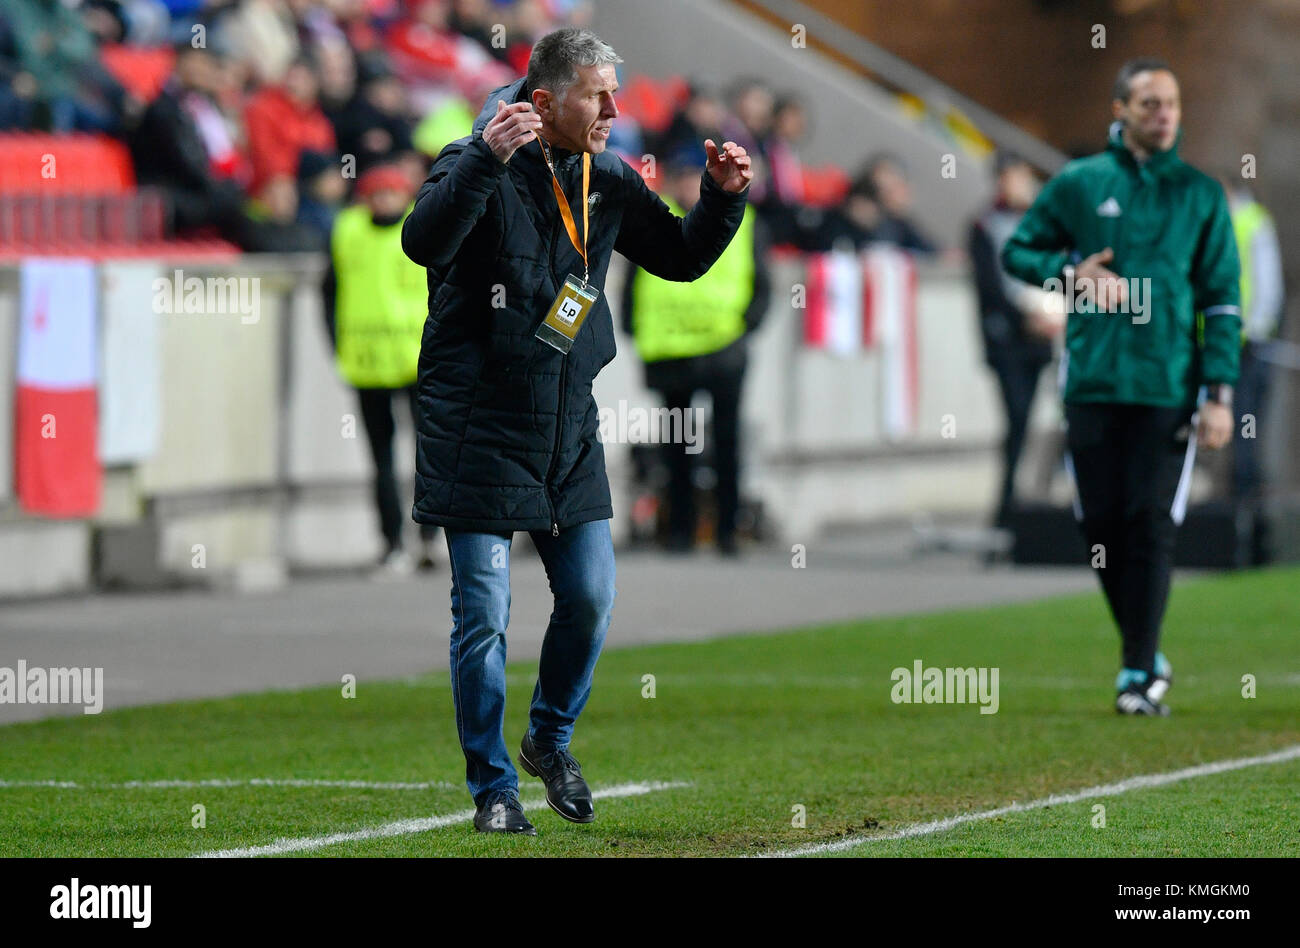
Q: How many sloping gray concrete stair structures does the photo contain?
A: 1